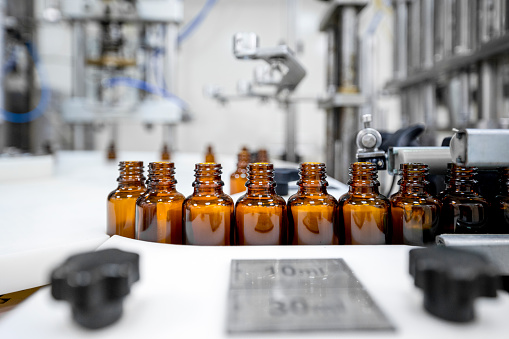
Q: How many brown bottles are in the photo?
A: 14